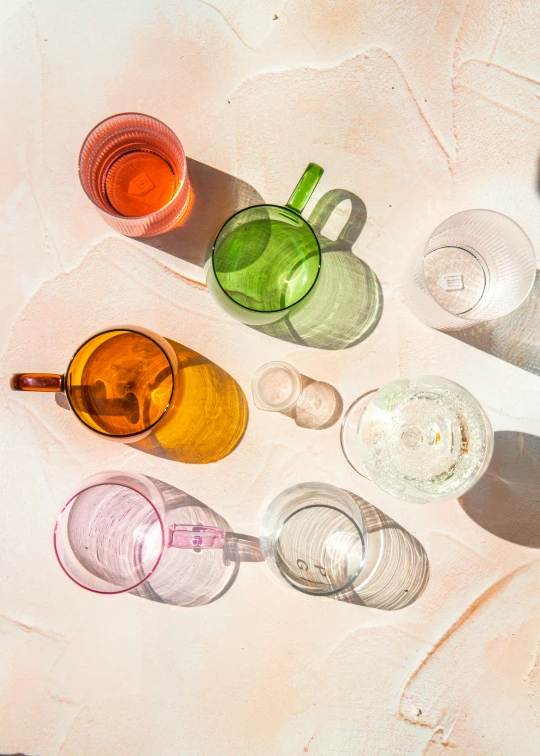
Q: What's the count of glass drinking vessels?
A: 8